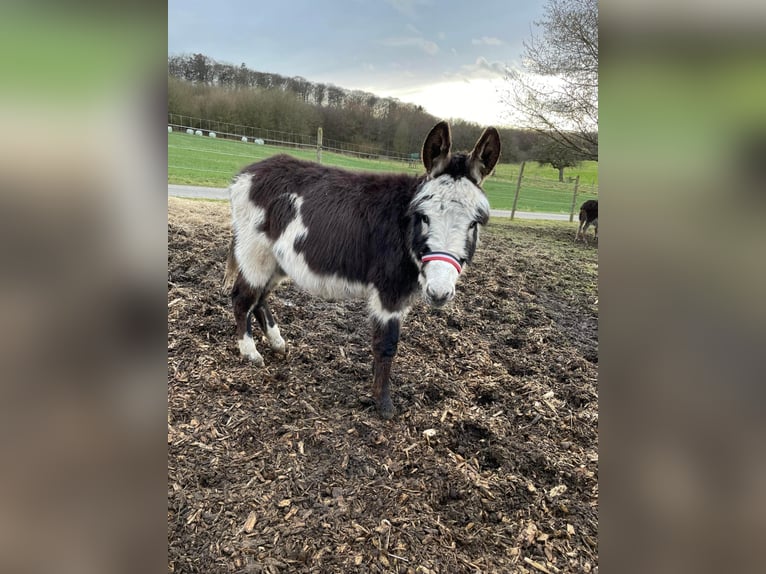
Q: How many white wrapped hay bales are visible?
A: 7